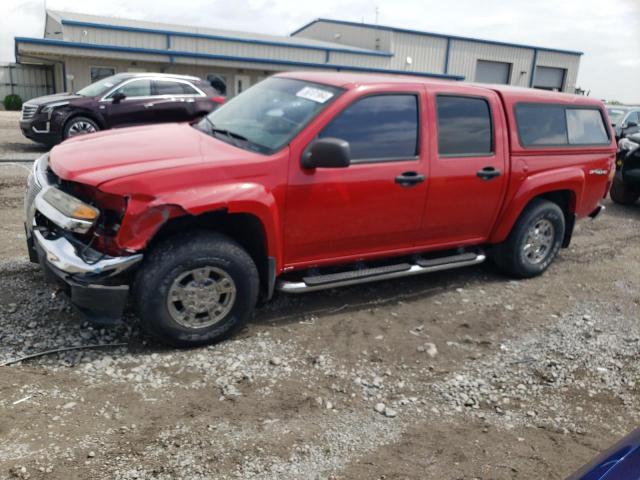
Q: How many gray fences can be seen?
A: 1